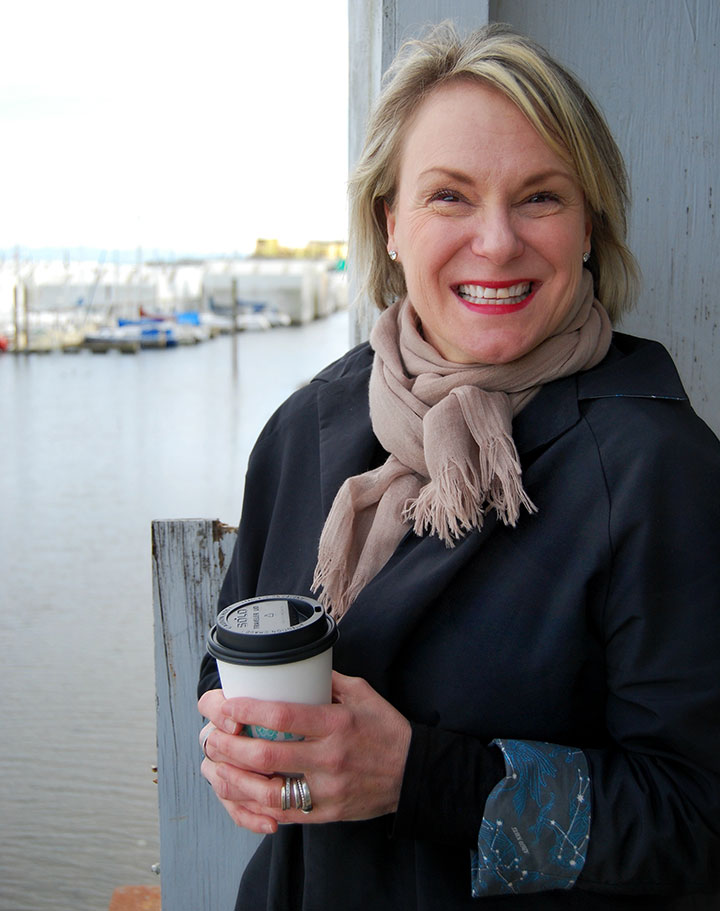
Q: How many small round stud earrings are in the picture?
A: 2